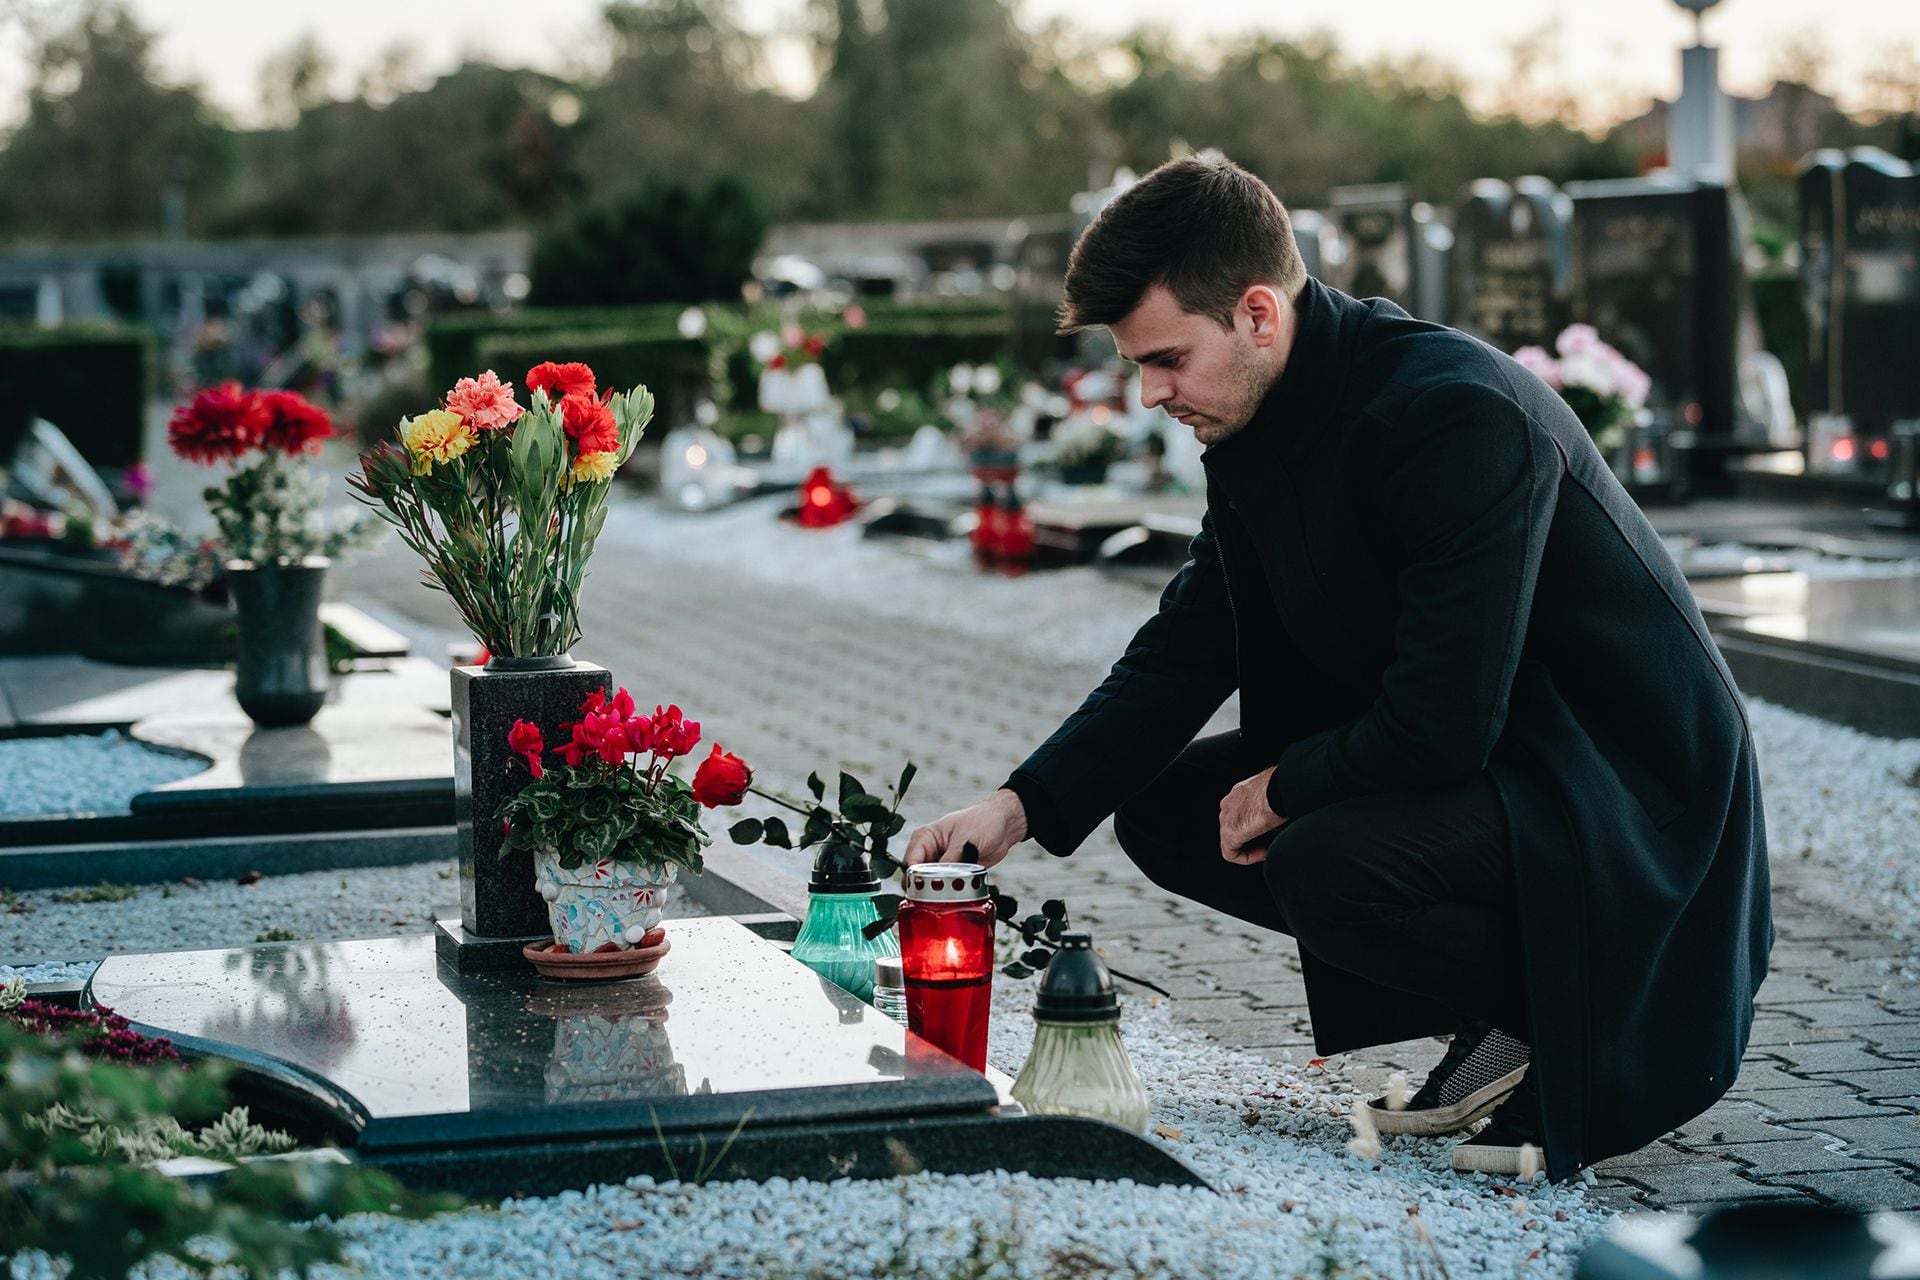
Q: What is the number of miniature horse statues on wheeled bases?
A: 0